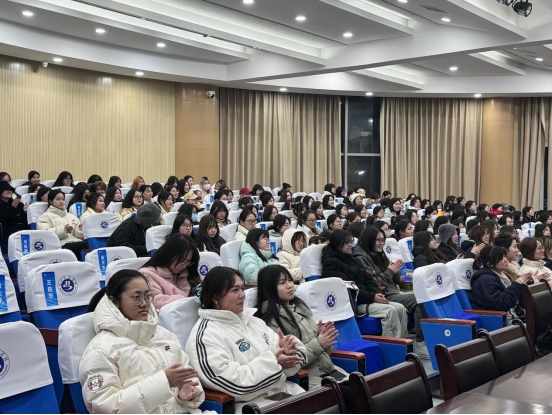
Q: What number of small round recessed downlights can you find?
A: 15